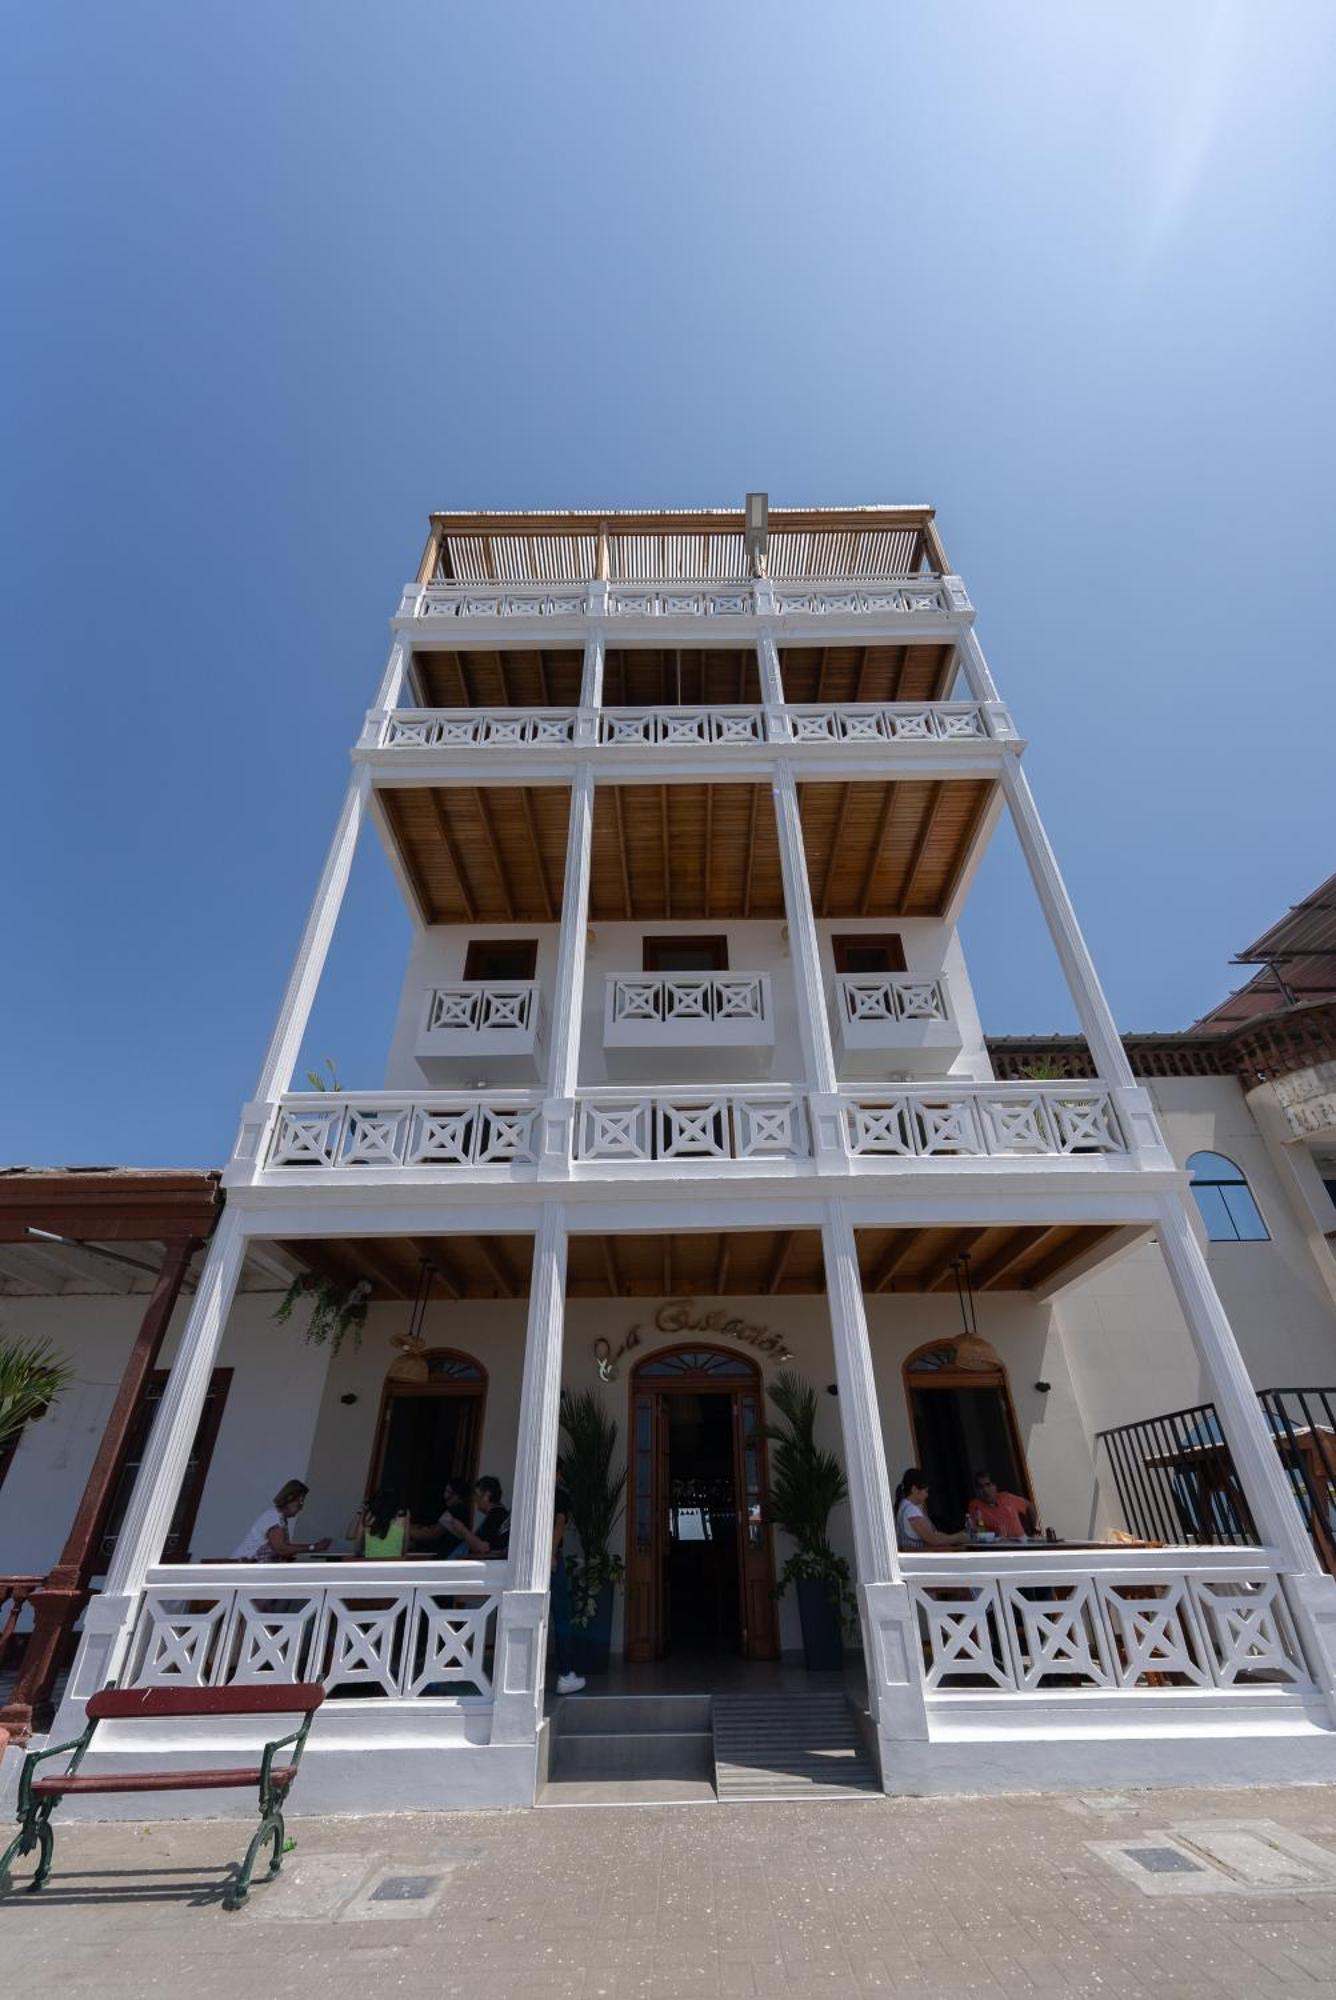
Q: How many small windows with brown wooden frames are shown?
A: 3